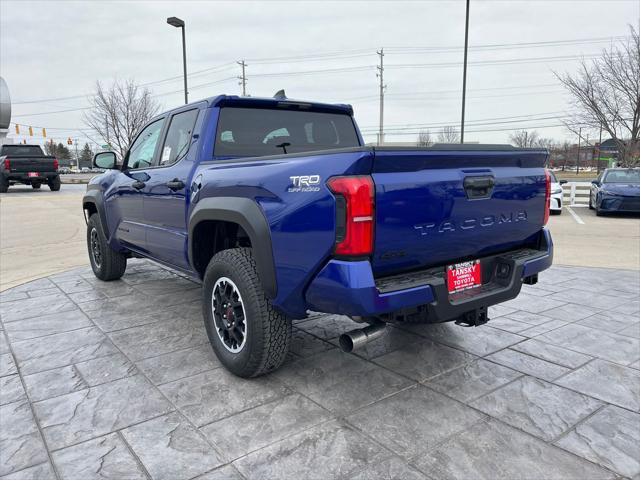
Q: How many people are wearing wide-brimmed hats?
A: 0